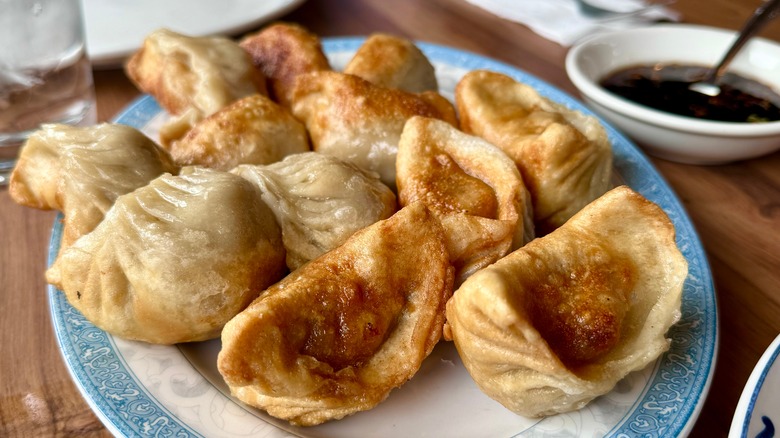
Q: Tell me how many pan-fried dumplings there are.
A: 12